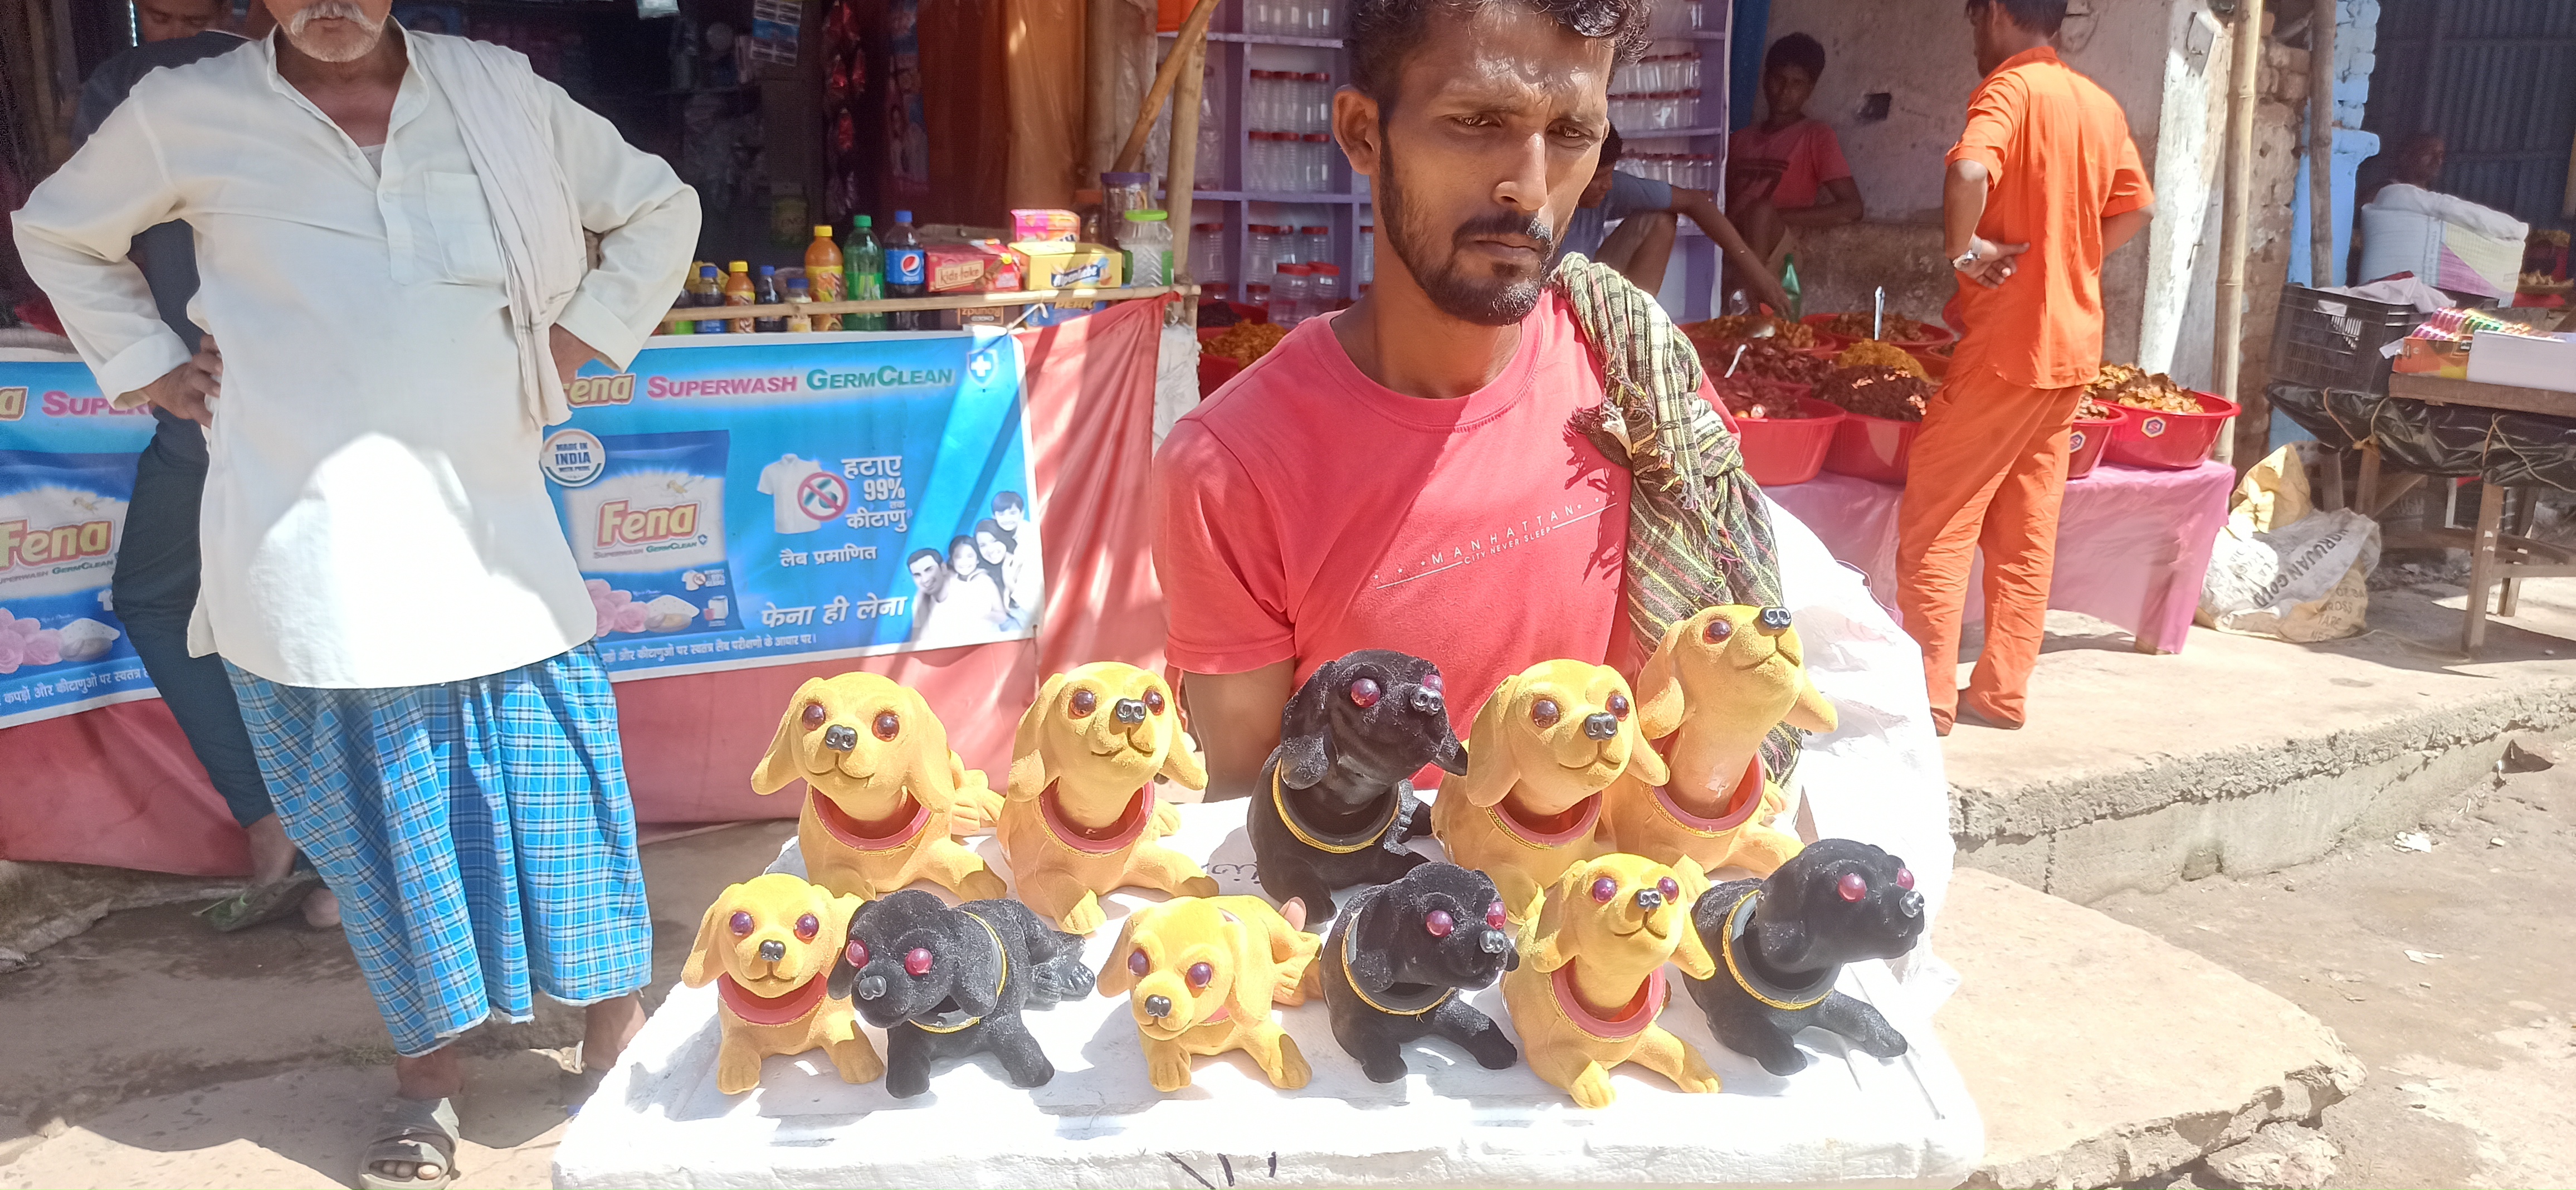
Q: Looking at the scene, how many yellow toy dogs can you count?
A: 7